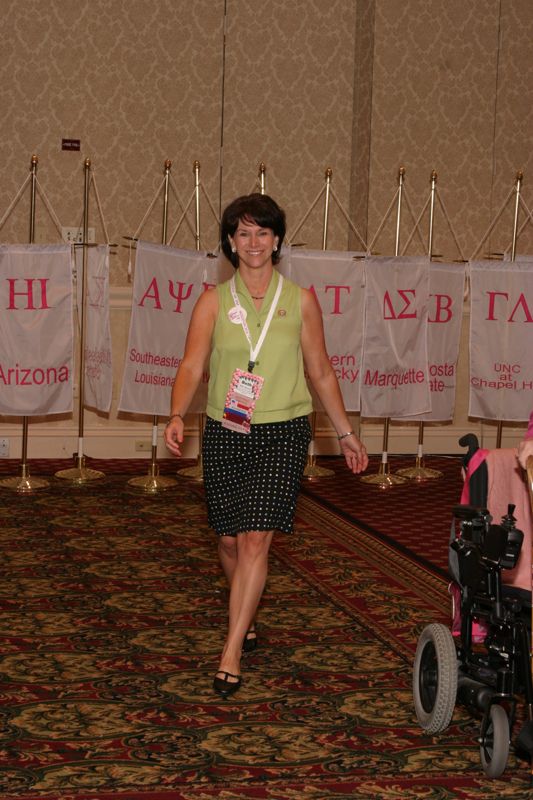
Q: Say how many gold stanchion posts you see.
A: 9